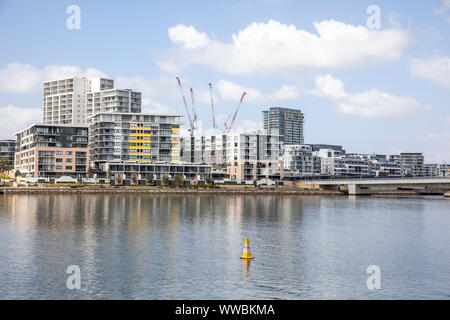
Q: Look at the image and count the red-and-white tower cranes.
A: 4